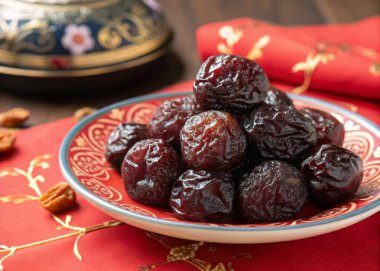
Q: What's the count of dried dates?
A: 11